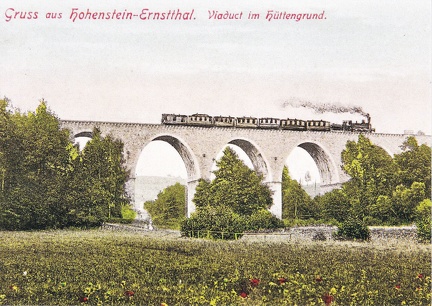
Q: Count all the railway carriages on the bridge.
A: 7